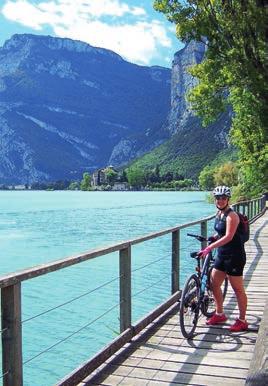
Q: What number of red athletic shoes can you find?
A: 2